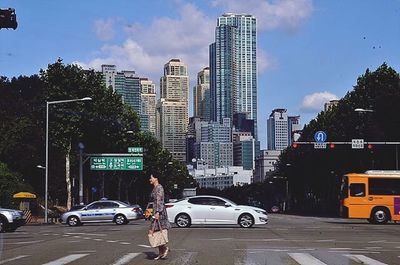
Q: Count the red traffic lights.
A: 3